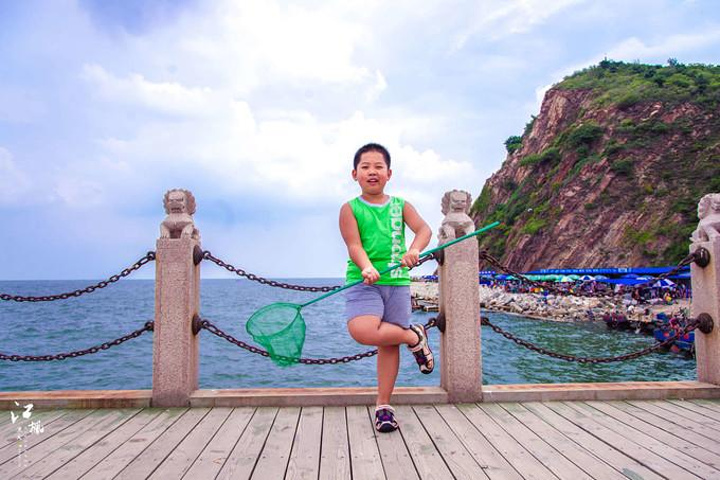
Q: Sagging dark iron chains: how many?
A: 6